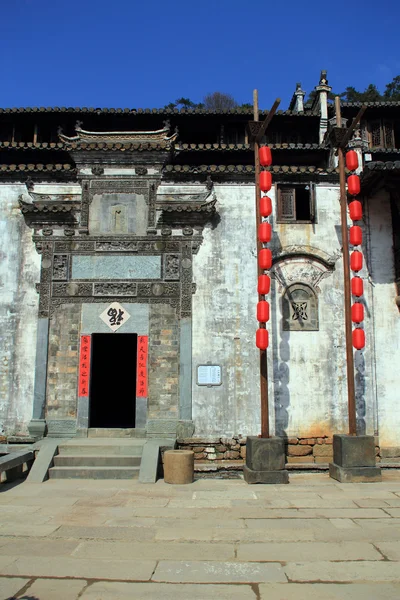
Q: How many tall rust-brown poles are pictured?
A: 2